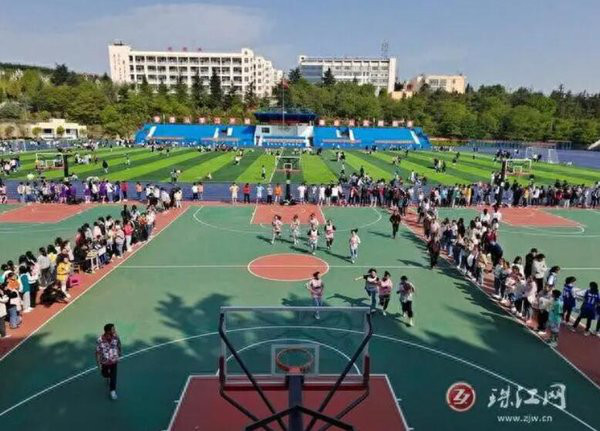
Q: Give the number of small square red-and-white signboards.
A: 14